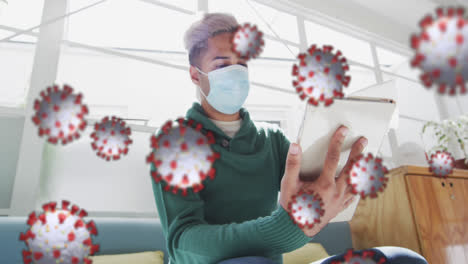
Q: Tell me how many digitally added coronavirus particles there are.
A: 11